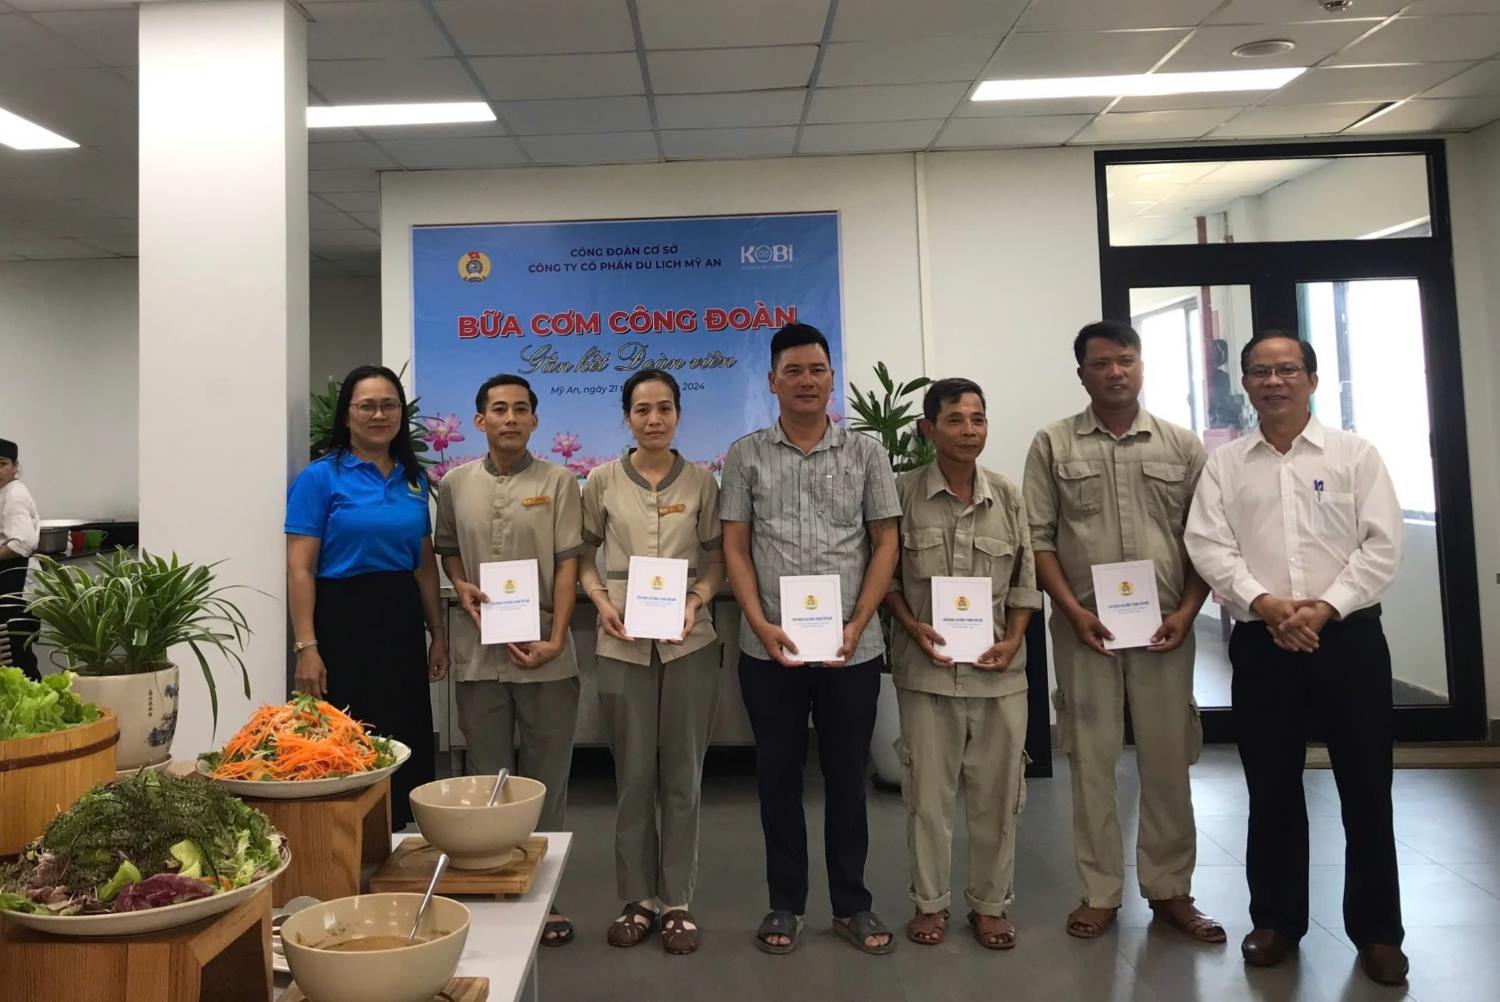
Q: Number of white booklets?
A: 5